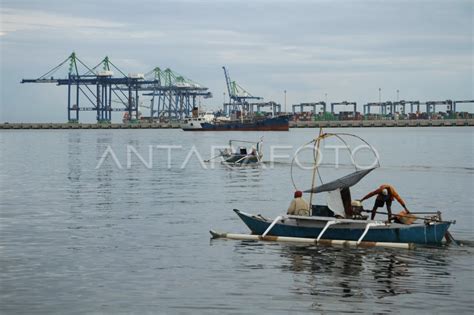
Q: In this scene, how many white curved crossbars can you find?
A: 3